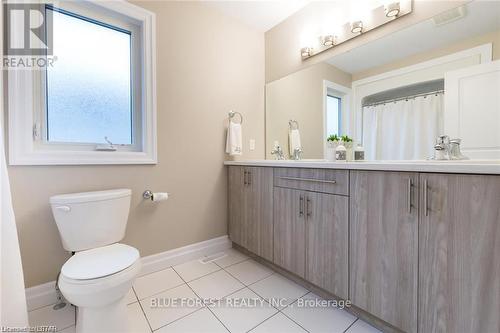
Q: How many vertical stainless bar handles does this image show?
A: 6